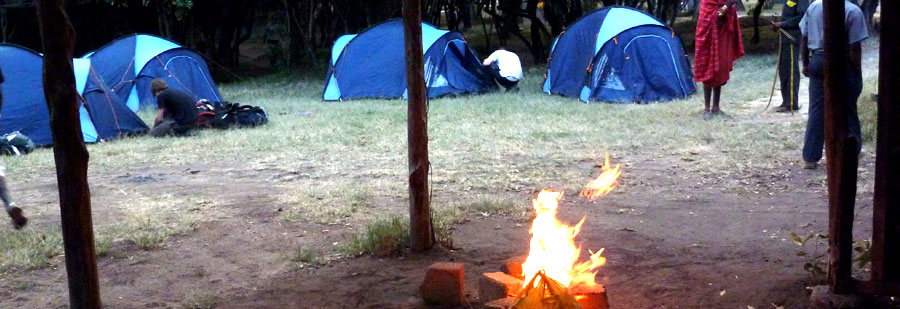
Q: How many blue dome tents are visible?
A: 4